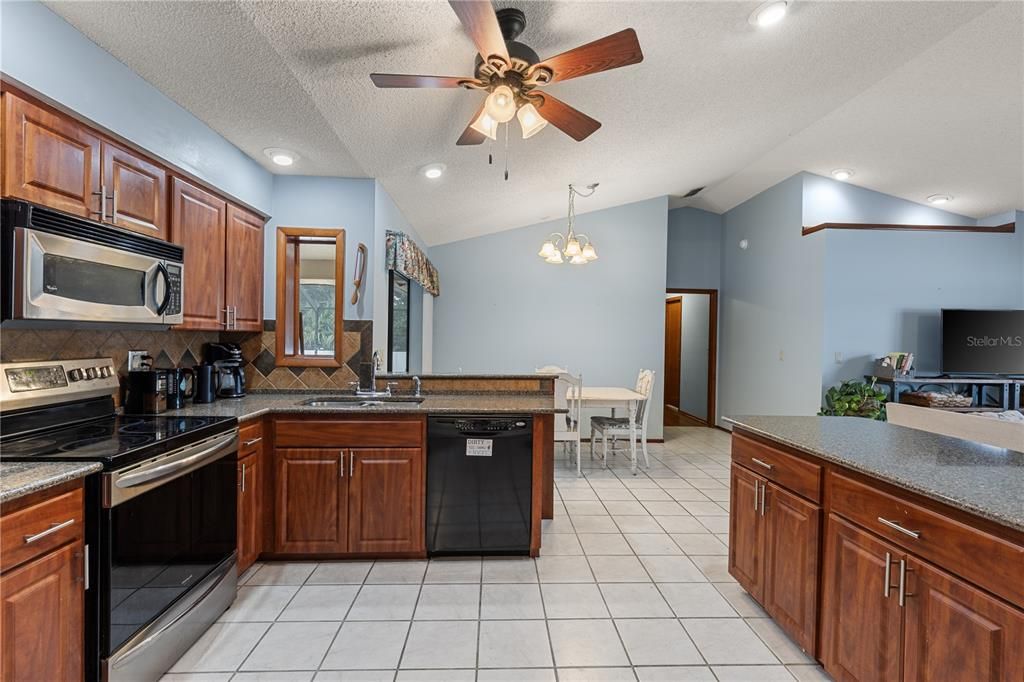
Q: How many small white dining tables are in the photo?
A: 1